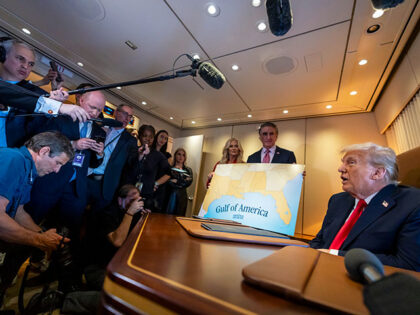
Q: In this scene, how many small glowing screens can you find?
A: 2